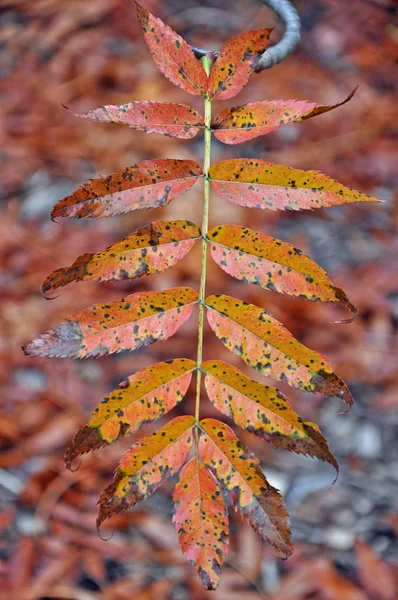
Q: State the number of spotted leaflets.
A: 15